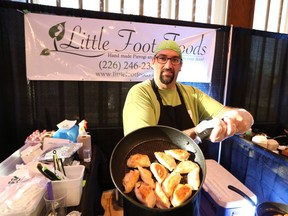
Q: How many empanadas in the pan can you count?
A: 12